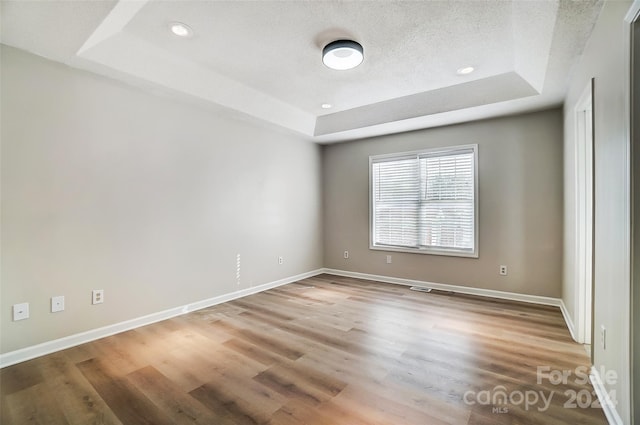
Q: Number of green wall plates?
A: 0